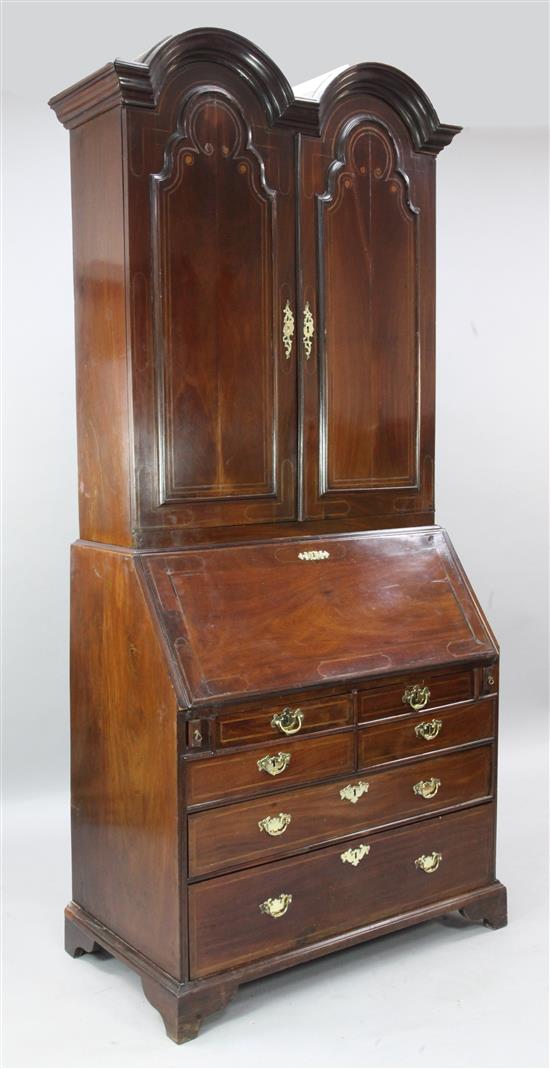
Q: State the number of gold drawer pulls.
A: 8